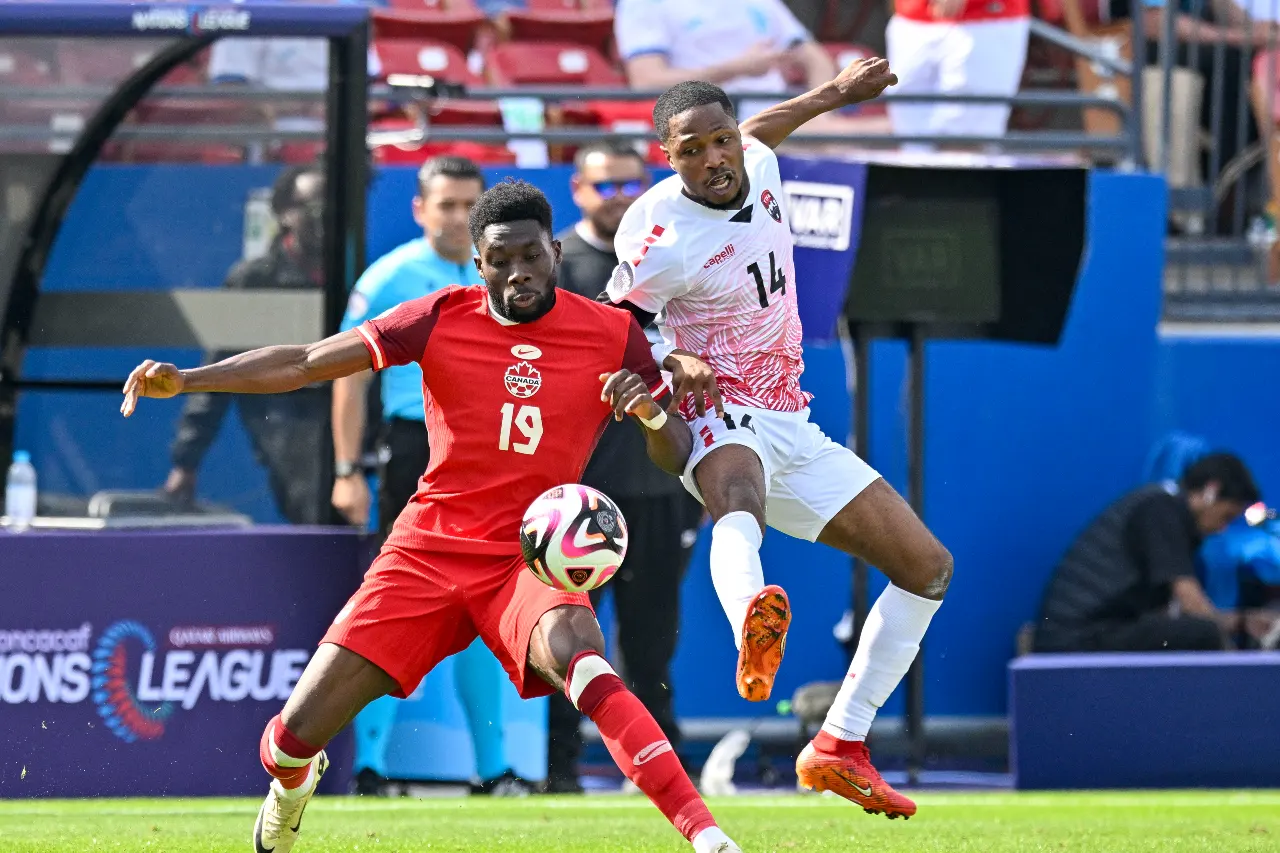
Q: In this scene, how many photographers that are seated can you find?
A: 1